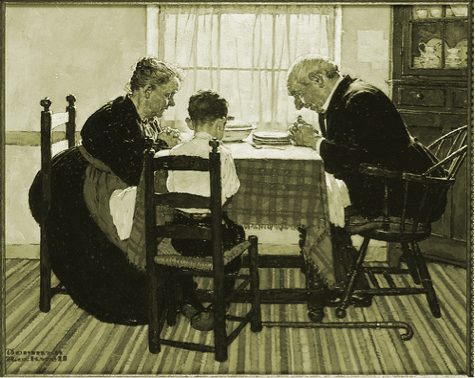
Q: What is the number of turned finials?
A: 4